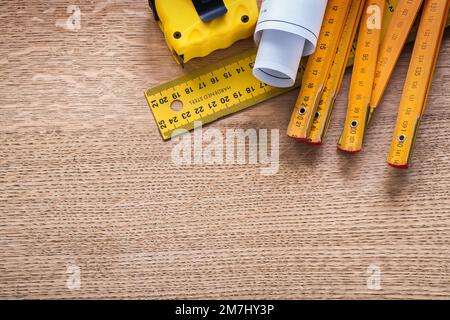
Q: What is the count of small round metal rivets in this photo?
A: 4